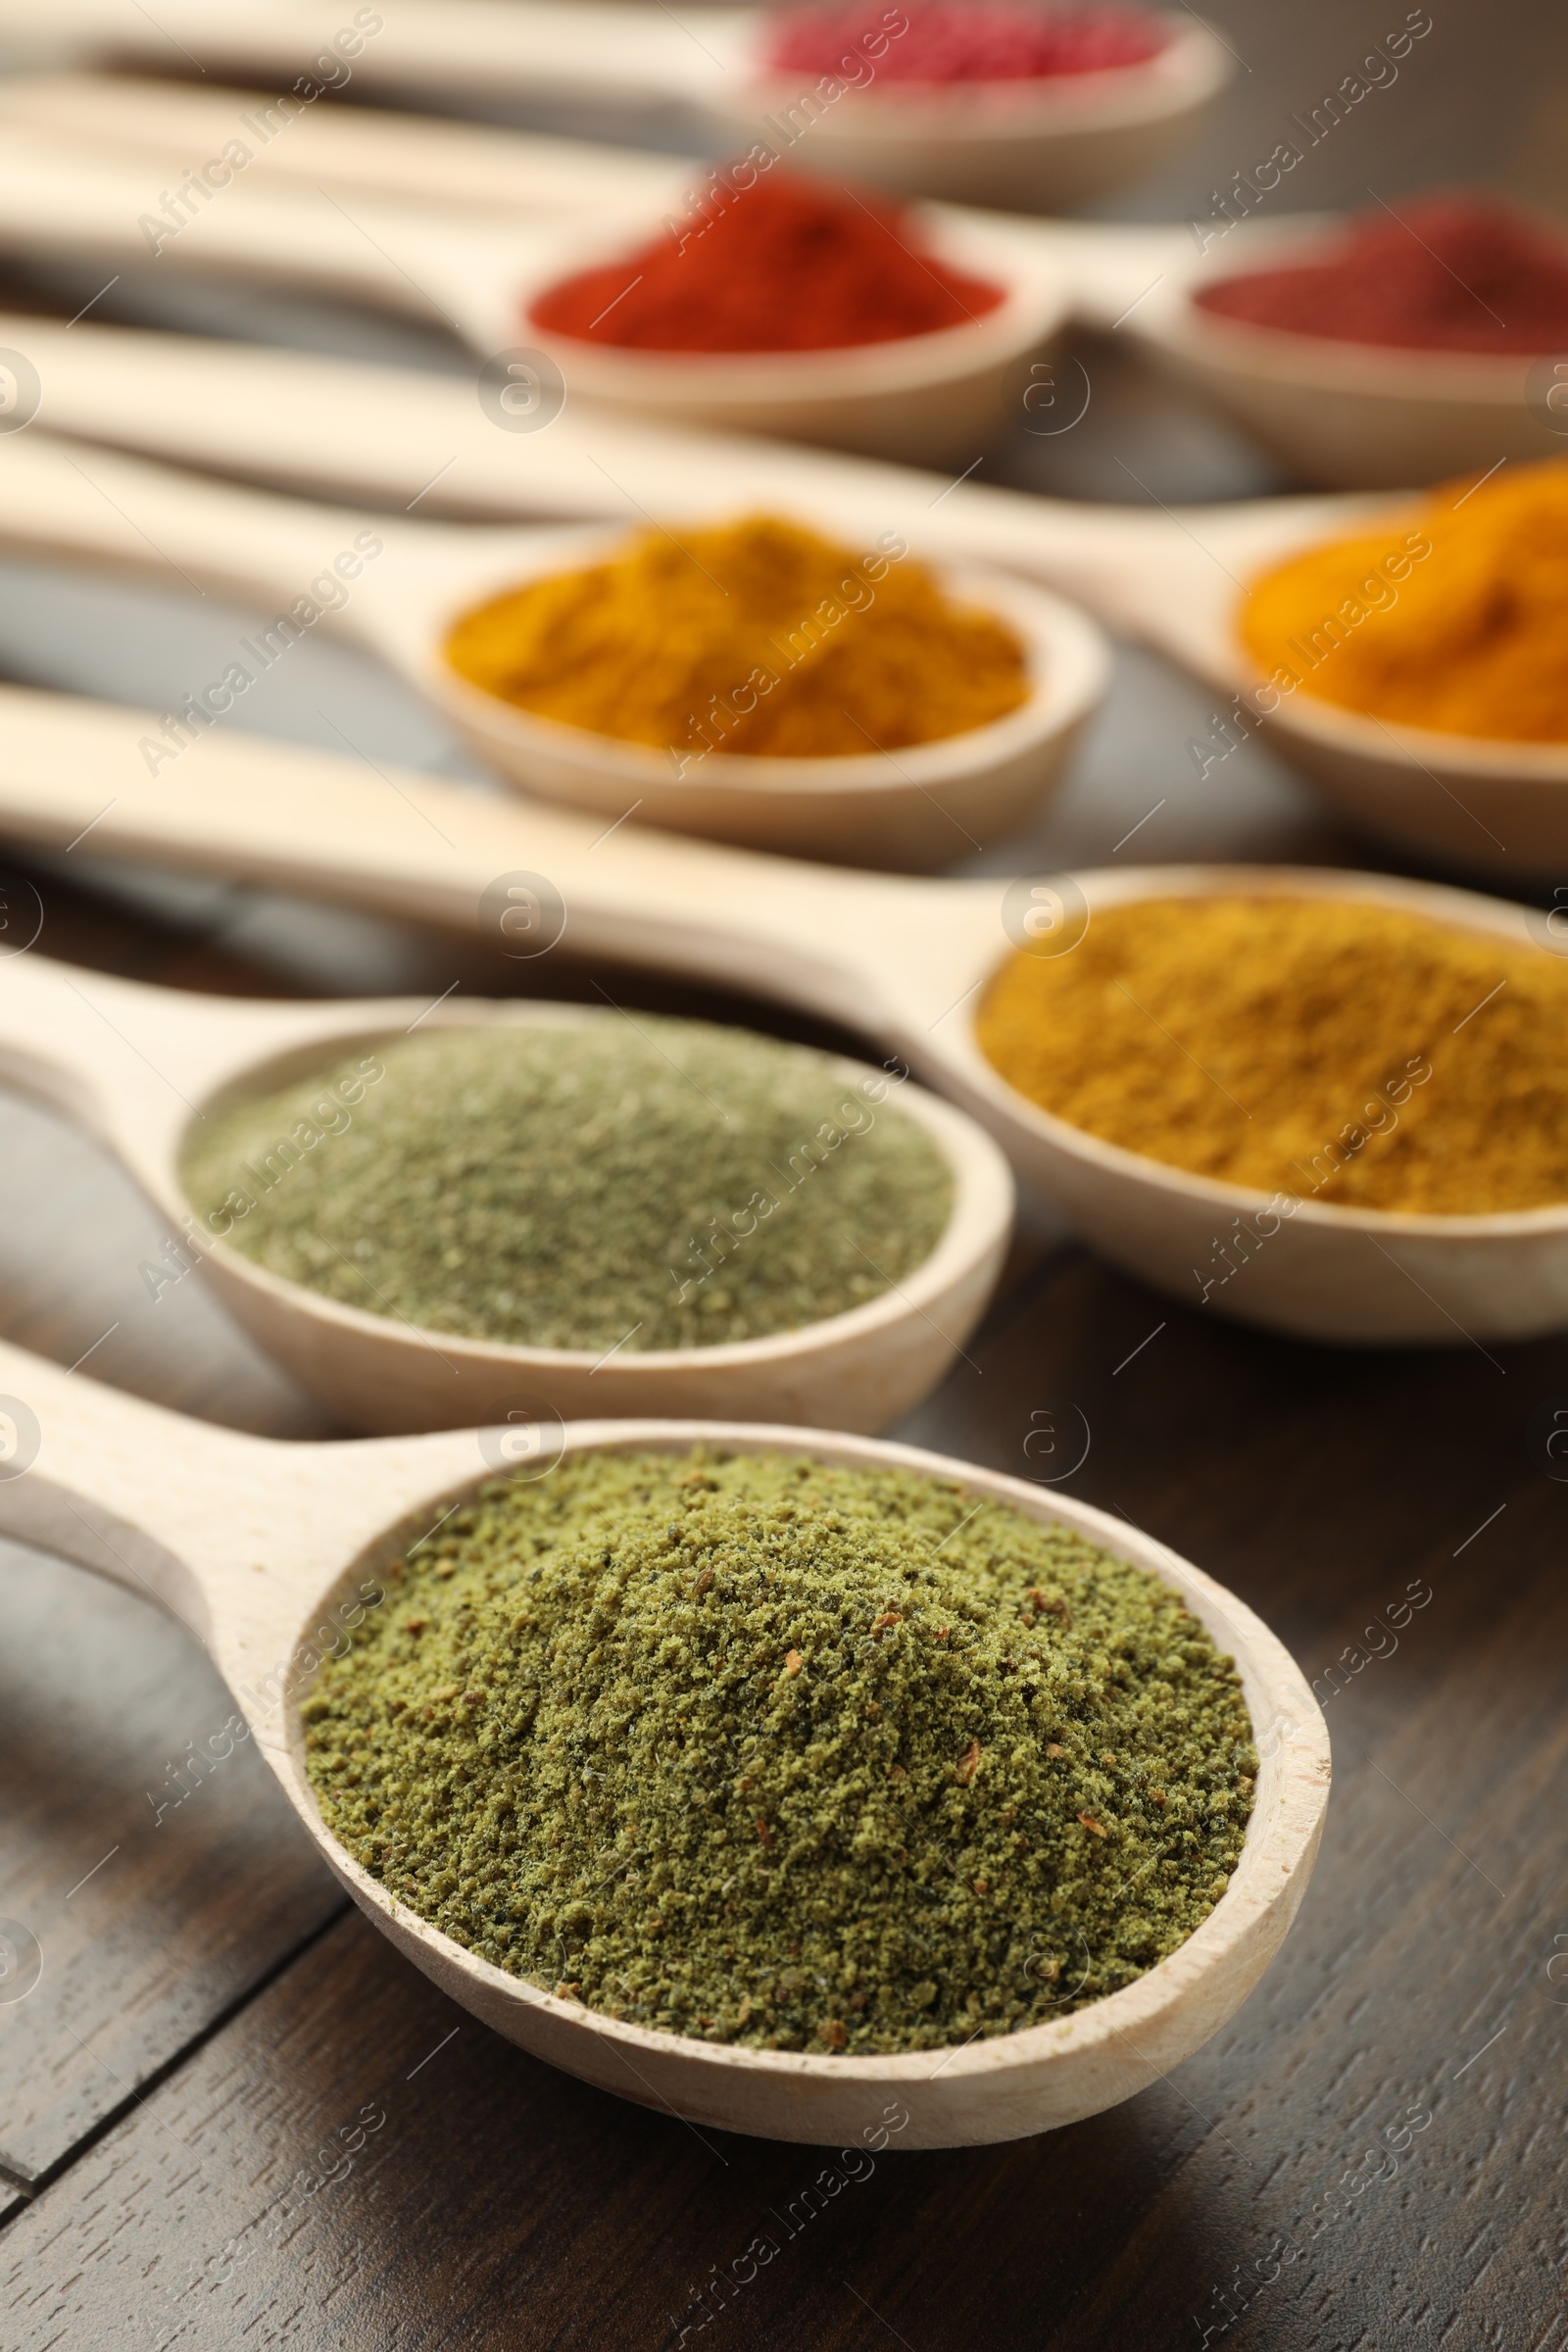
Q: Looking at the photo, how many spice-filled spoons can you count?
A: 8